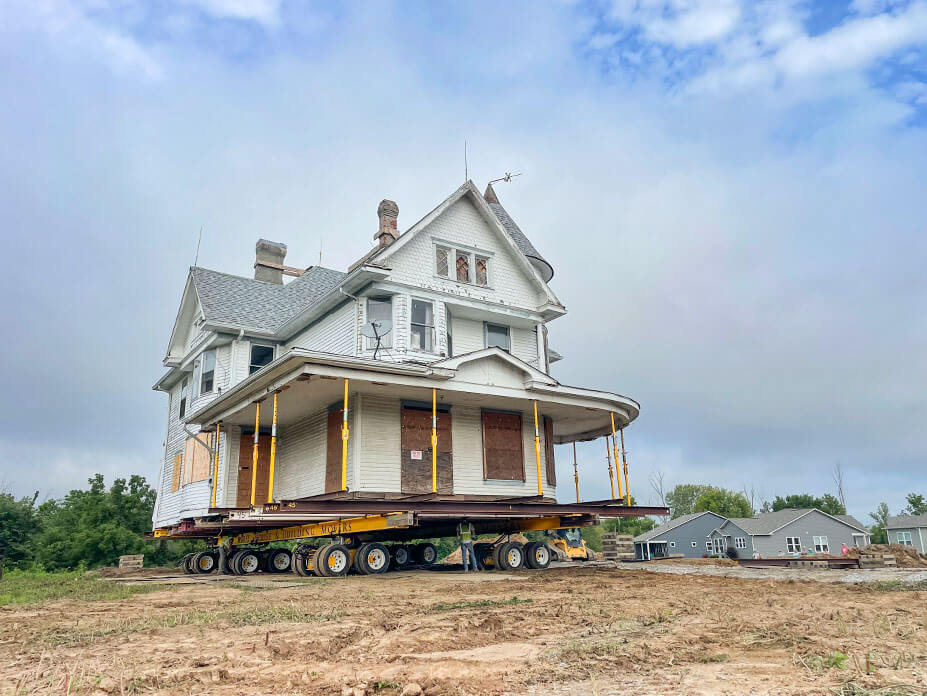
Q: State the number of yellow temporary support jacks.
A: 10